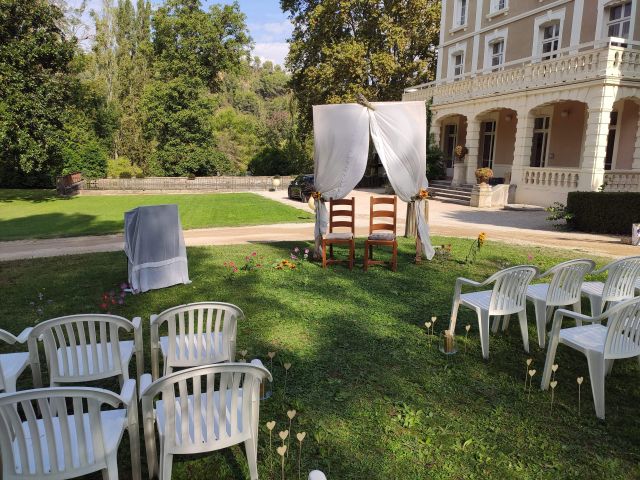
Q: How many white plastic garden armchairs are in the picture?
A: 9